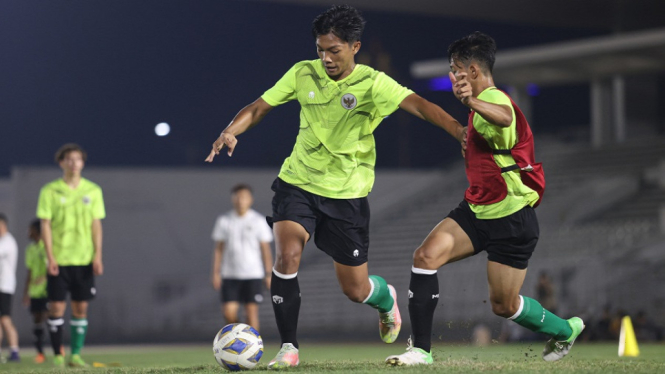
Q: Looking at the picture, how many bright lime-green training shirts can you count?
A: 4